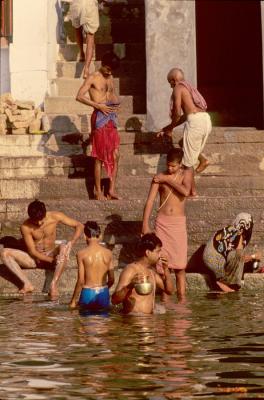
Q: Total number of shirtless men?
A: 6